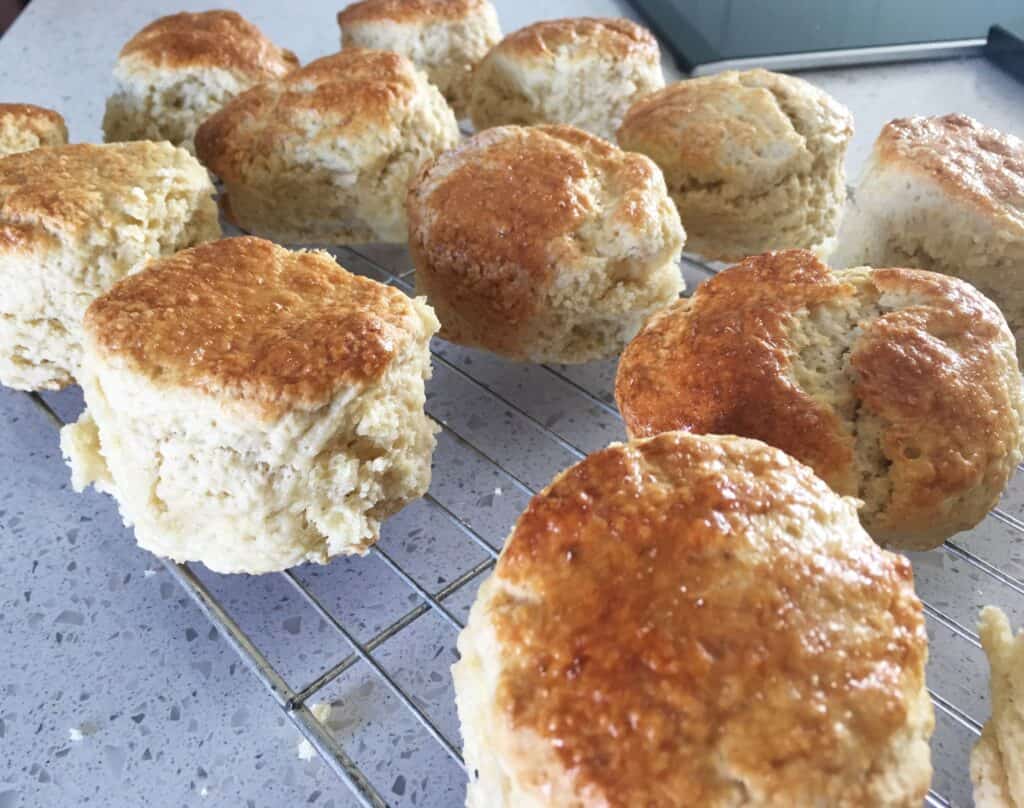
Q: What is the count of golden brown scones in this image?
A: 13